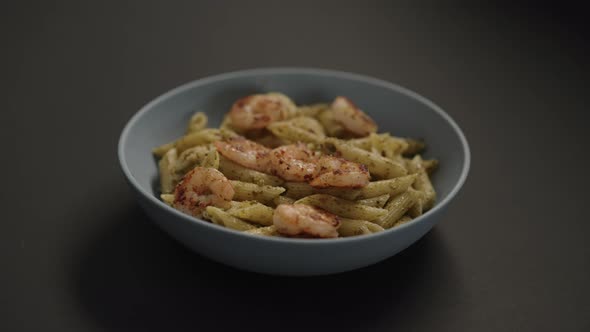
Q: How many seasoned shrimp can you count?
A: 7